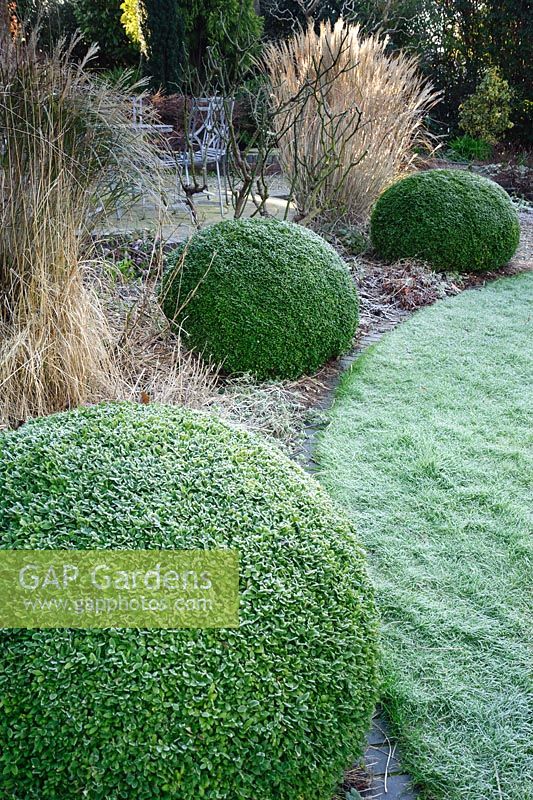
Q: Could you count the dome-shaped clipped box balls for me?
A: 3